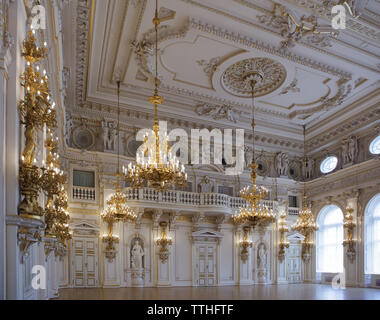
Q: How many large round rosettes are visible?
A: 1